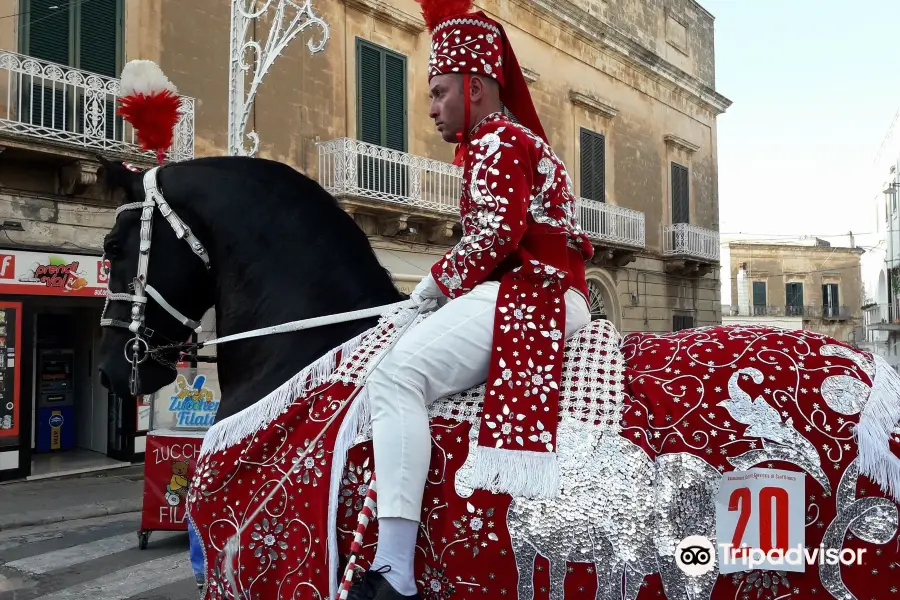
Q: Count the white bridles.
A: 1